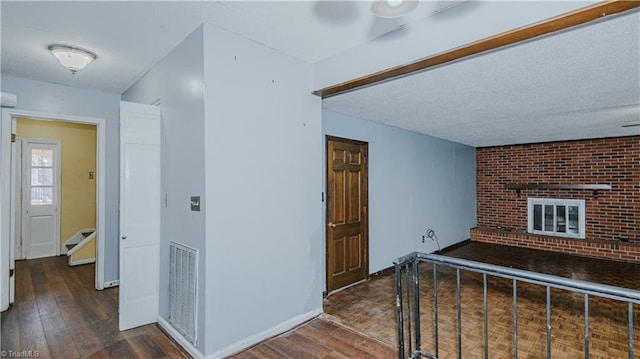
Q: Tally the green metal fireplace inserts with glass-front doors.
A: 0